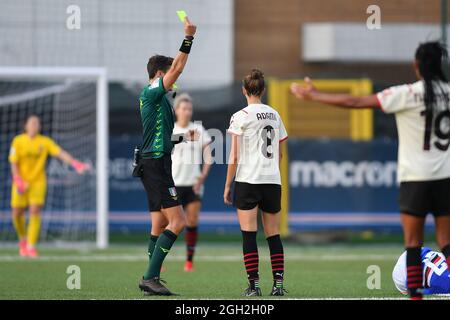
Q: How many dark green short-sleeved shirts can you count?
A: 1